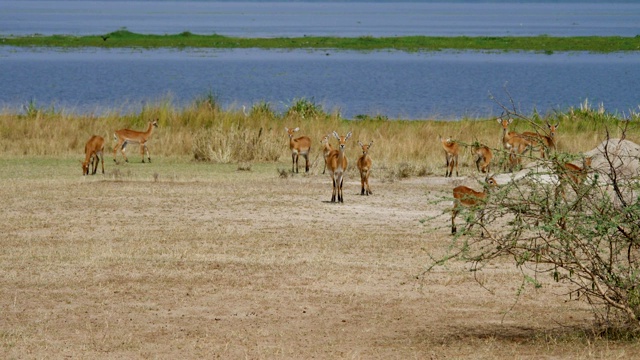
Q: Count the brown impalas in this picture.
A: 12